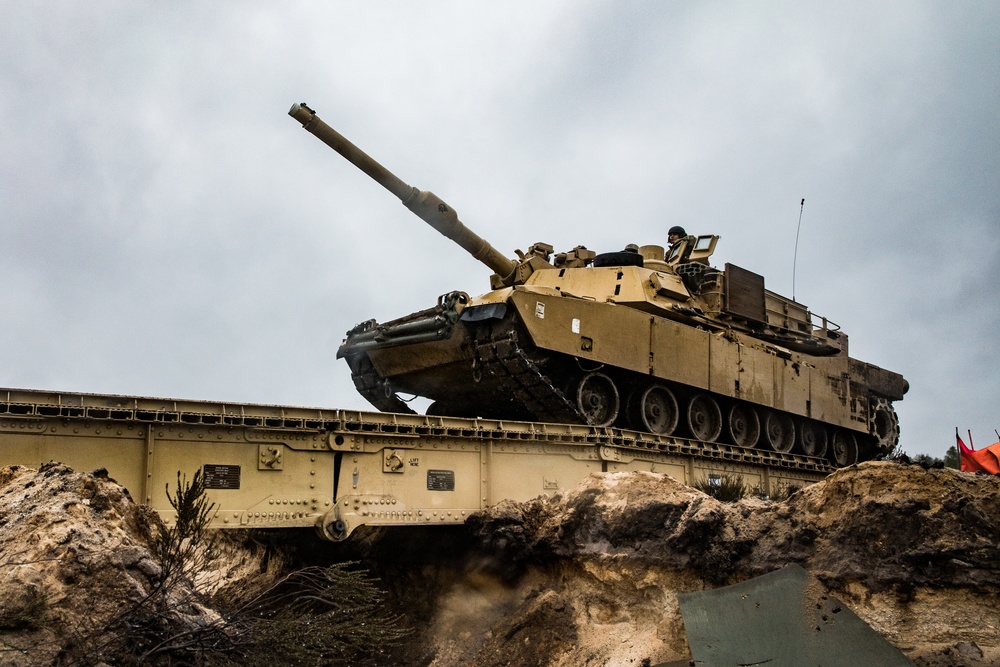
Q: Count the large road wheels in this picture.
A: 7